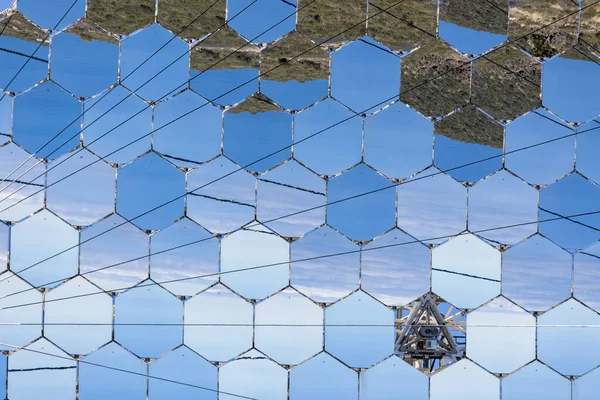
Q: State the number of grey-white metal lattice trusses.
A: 1